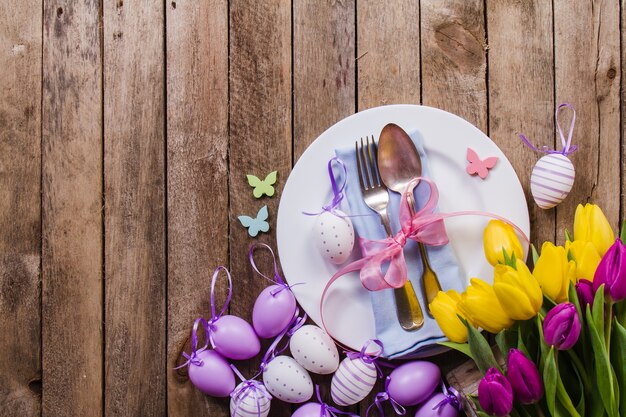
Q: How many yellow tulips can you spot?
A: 7